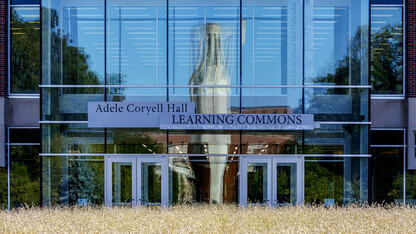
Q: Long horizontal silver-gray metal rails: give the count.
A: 3